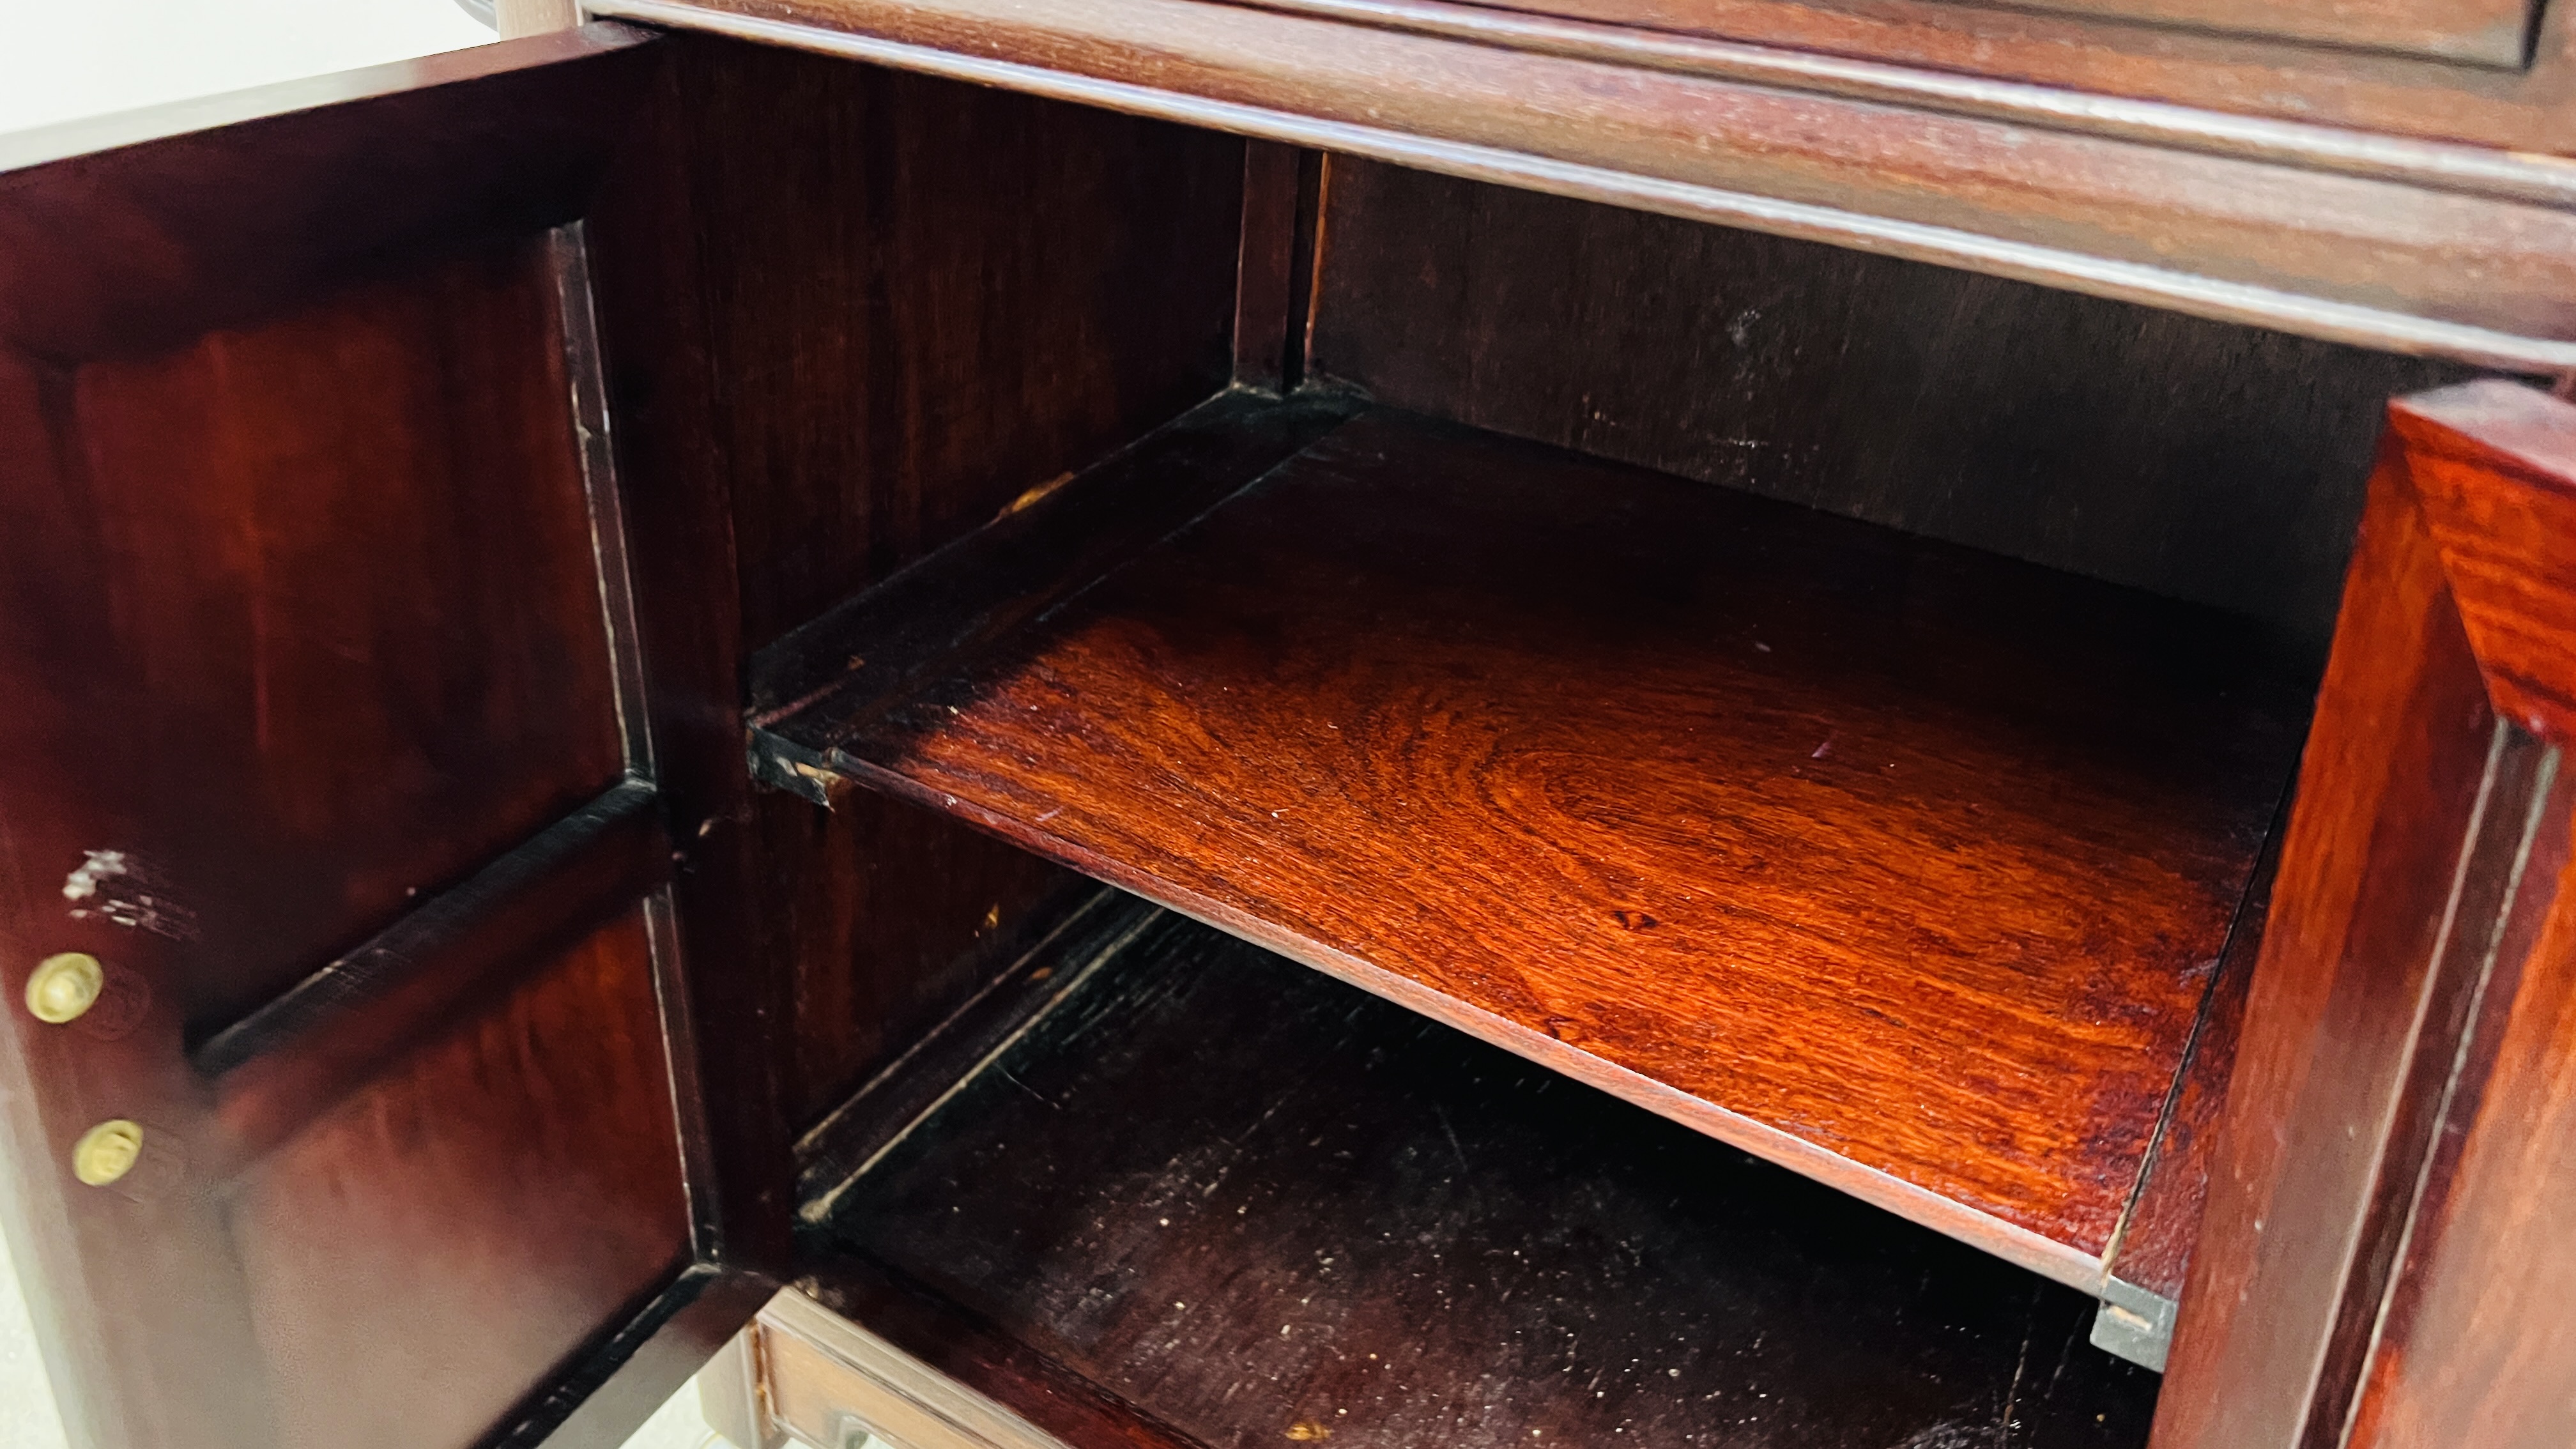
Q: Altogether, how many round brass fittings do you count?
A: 2